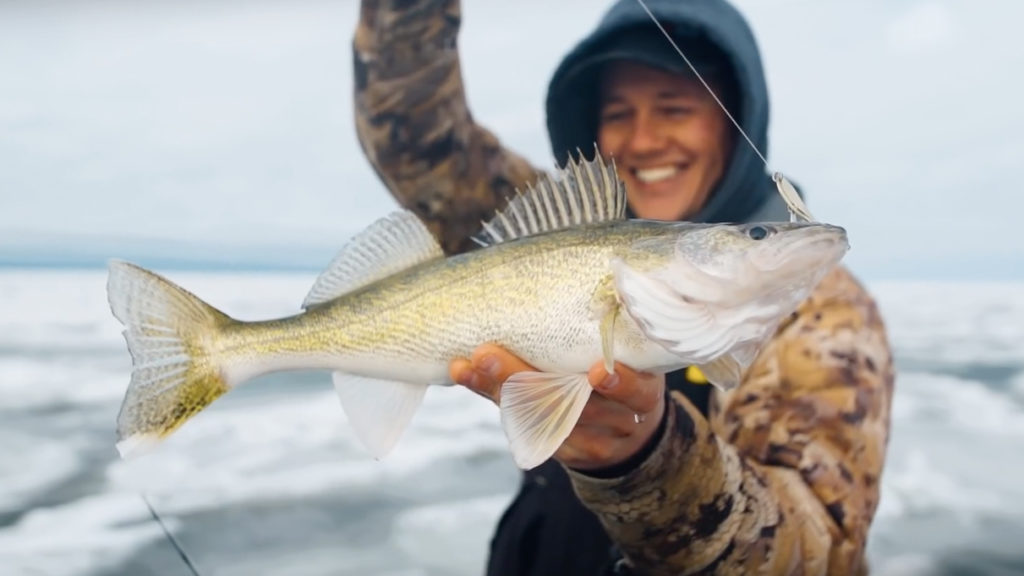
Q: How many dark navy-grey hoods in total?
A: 1